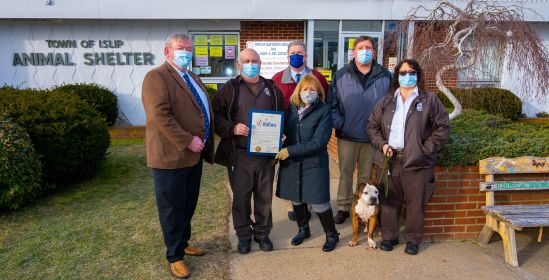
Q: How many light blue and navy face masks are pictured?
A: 5